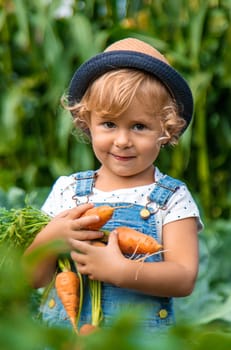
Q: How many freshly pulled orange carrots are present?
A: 4